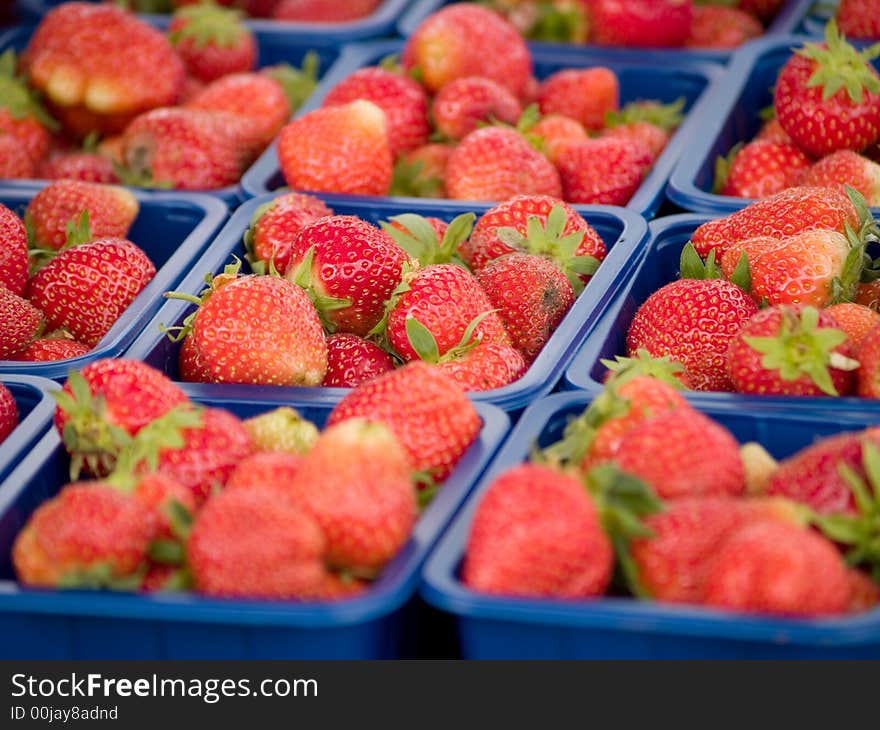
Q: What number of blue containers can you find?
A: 12